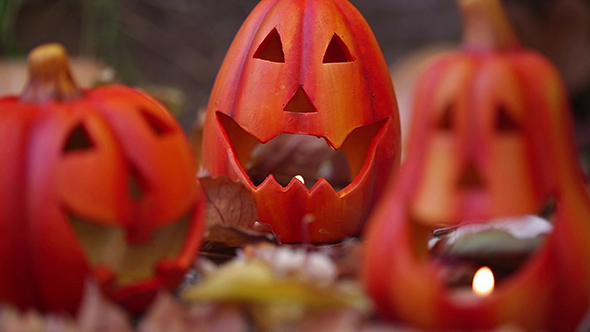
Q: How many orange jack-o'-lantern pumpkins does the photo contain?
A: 3